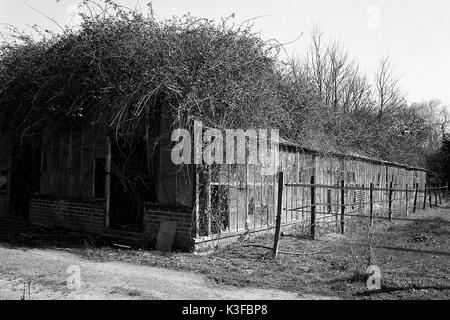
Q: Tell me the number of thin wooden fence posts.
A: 11